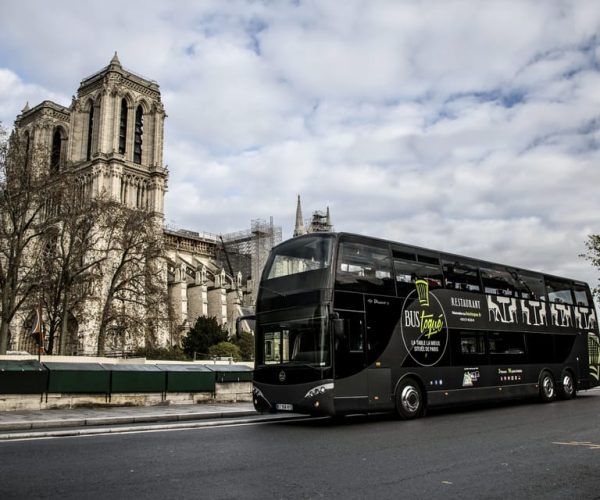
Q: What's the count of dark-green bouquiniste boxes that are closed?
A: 5